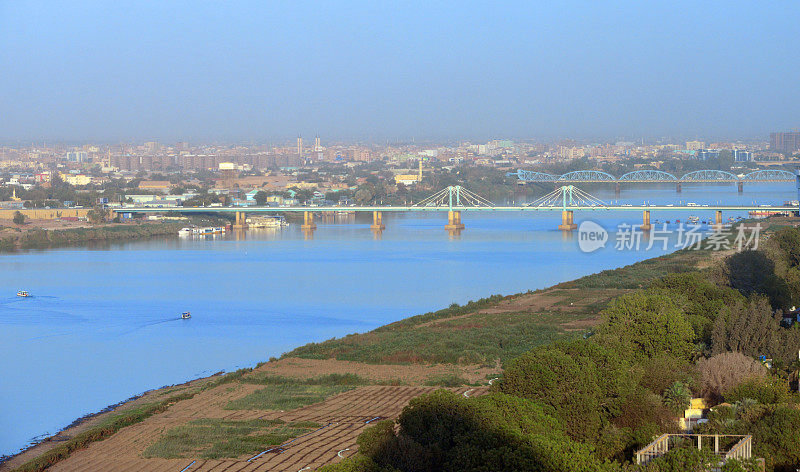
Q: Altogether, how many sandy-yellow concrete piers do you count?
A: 7